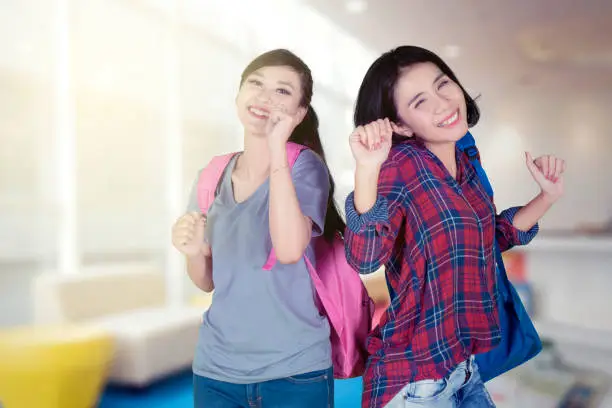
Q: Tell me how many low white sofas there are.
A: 1